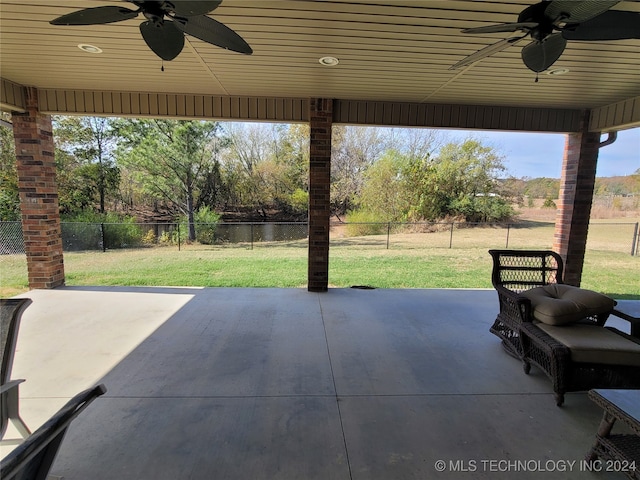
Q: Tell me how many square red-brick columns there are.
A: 3